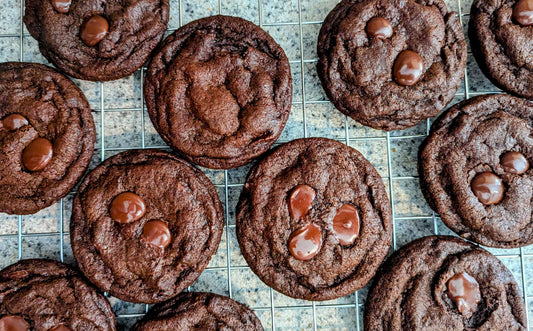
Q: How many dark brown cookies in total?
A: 11